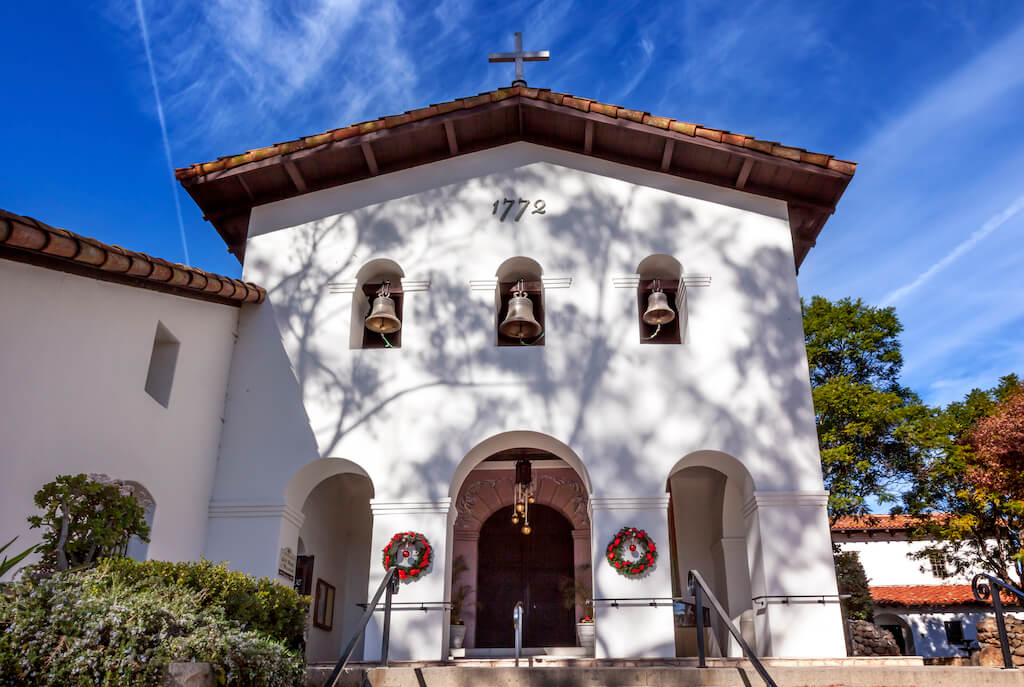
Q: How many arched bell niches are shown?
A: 3